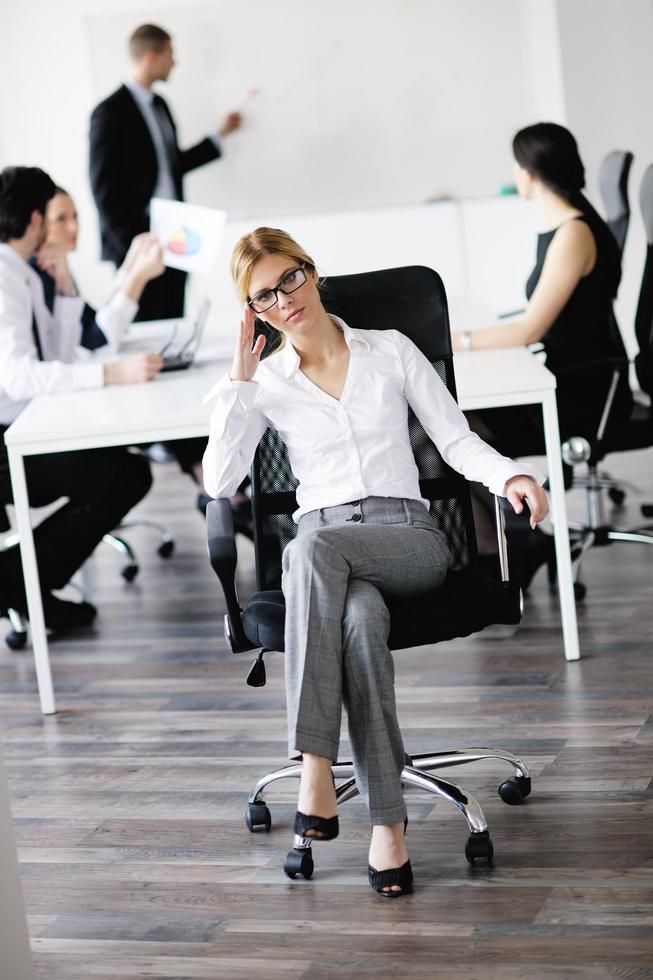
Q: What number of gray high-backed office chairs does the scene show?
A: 2